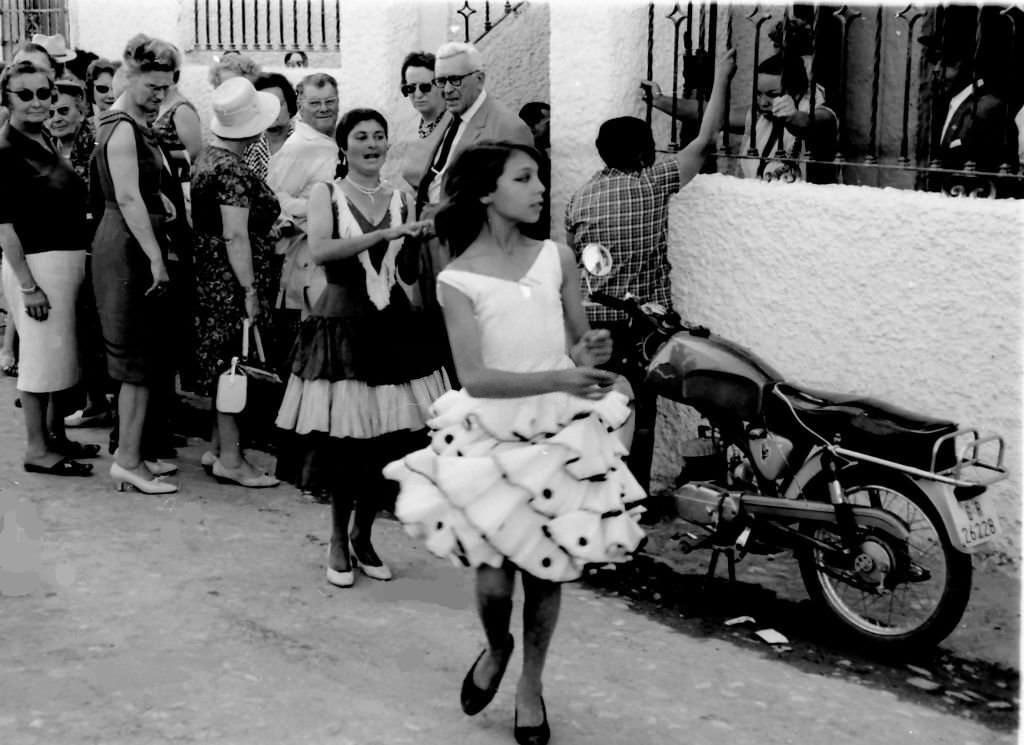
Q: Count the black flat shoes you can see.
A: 4